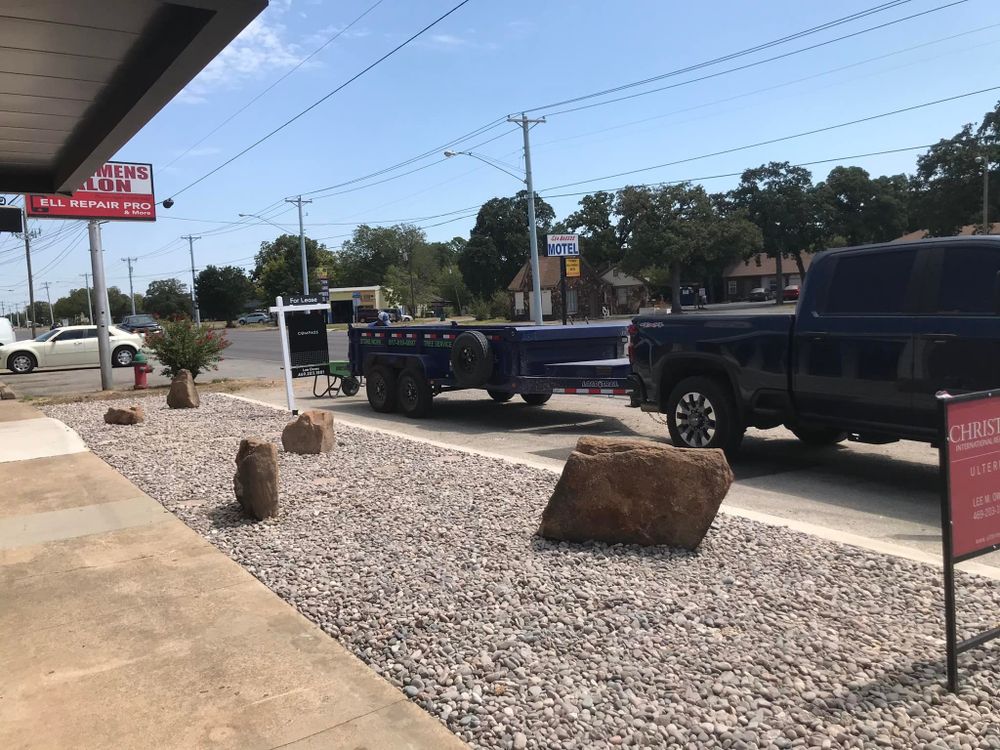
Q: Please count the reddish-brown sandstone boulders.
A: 5